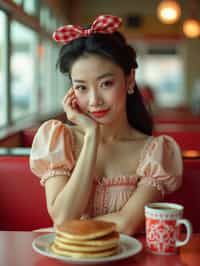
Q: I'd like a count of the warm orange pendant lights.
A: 2